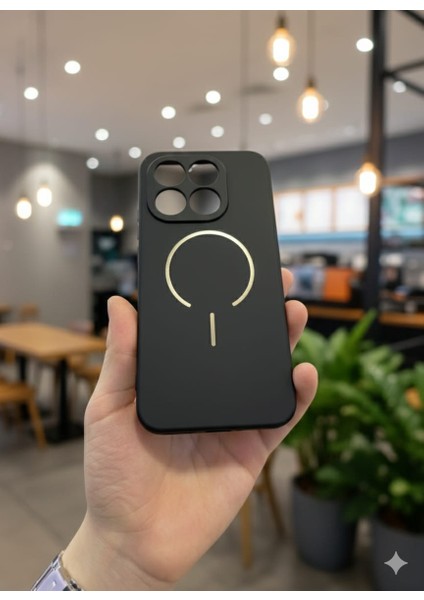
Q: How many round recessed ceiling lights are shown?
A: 13